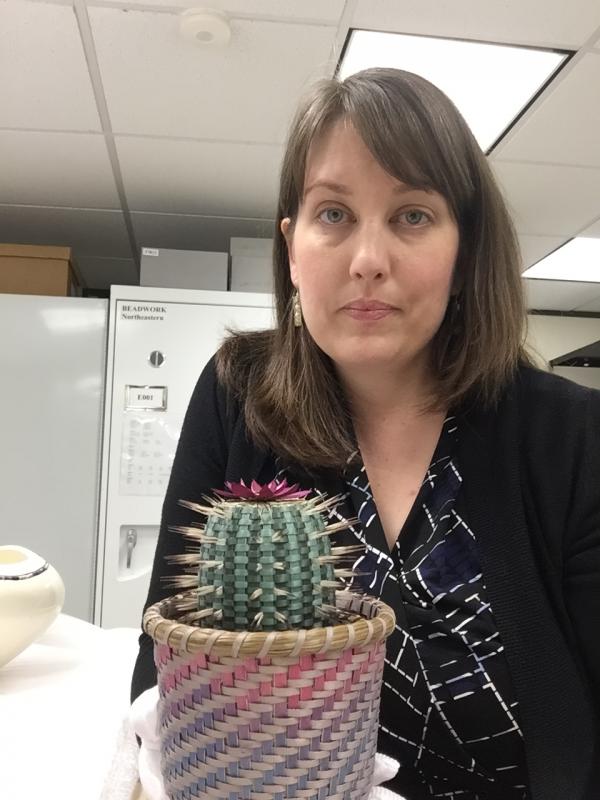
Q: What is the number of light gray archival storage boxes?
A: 2